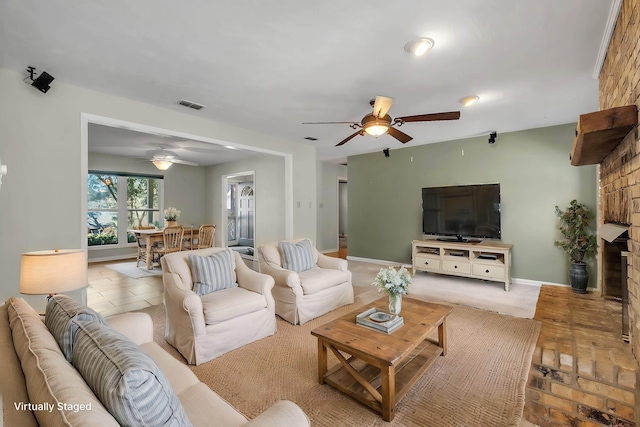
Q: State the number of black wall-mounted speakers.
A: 3